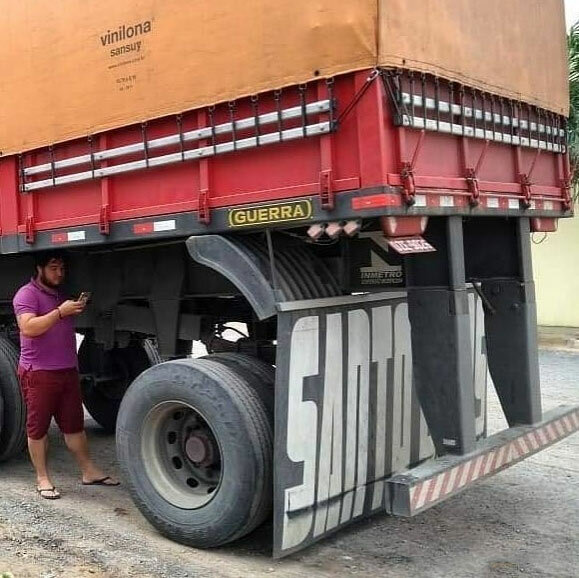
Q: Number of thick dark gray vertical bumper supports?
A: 2